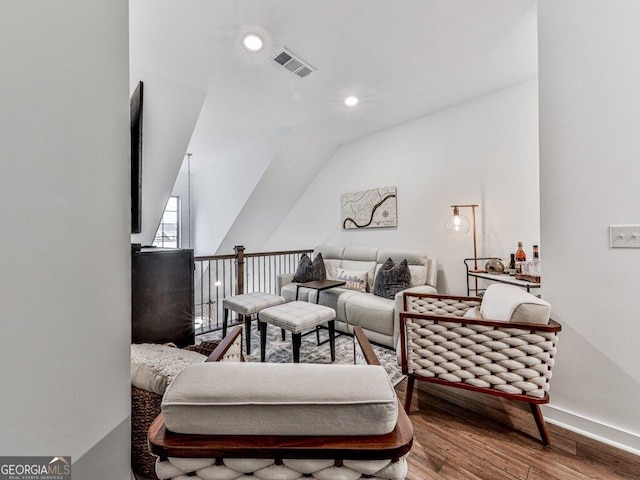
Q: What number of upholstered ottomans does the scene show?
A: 2